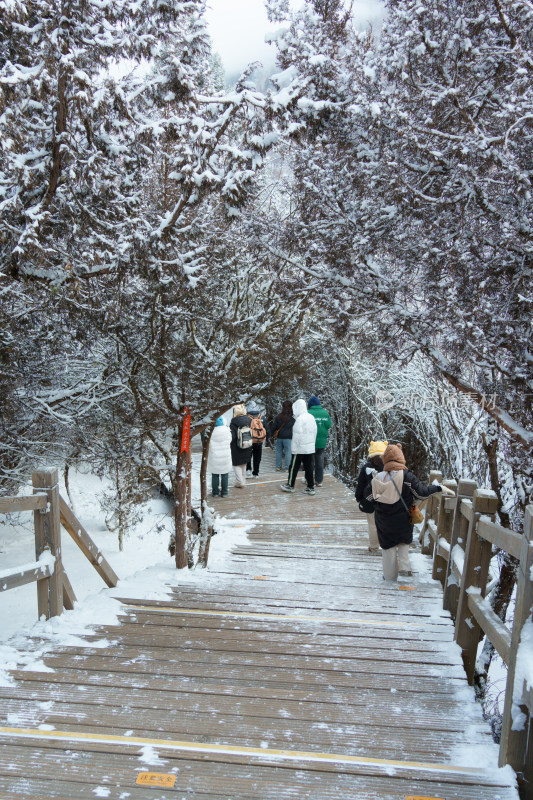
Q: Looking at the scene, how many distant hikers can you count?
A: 6